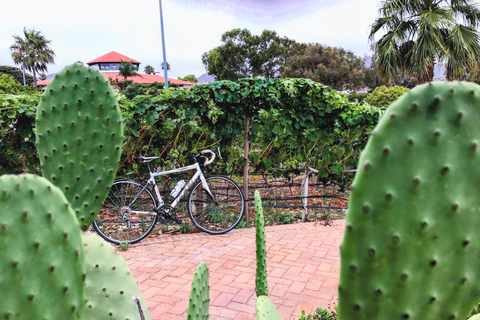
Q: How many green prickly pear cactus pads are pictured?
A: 7